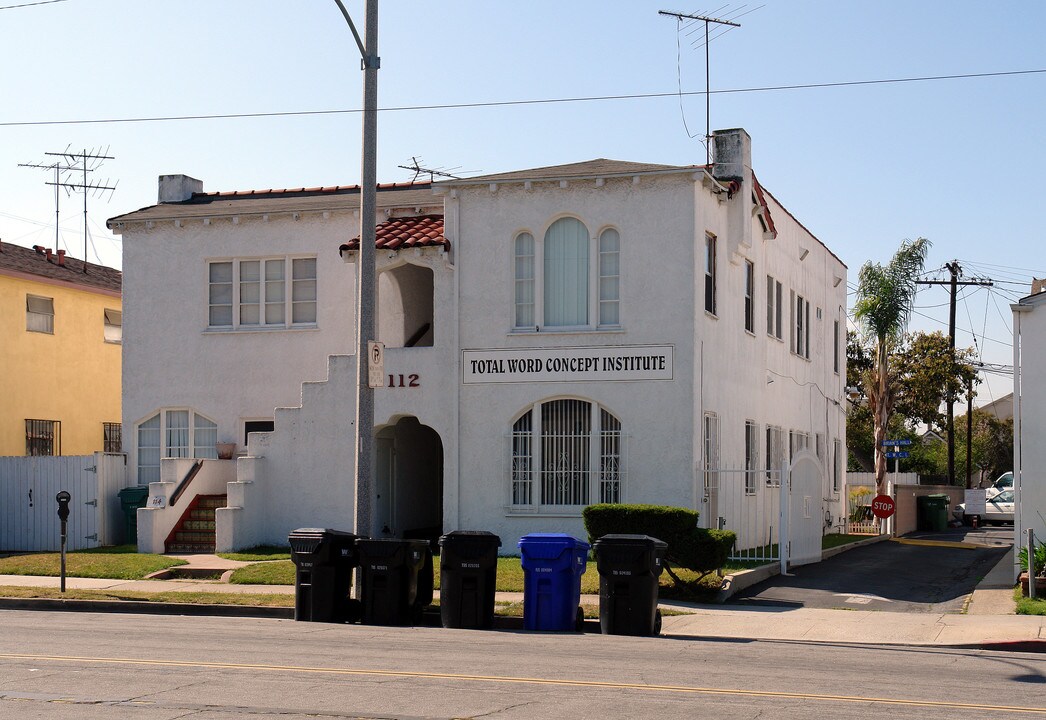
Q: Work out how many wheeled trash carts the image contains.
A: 7